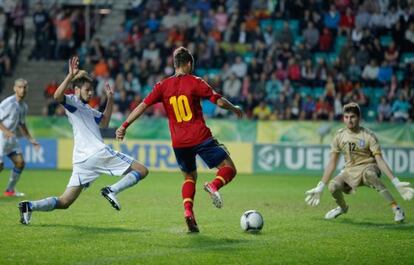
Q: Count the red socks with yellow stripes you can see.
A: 2